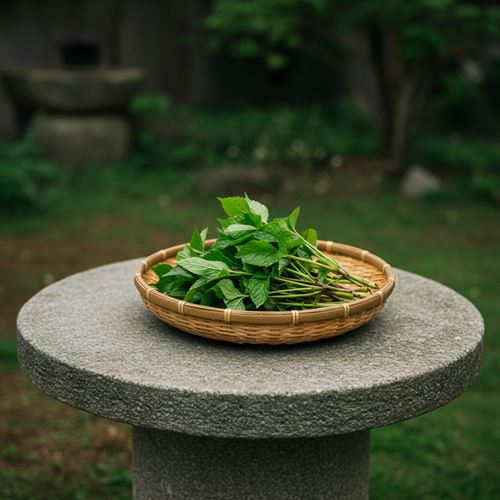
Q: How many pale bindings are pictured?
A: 13